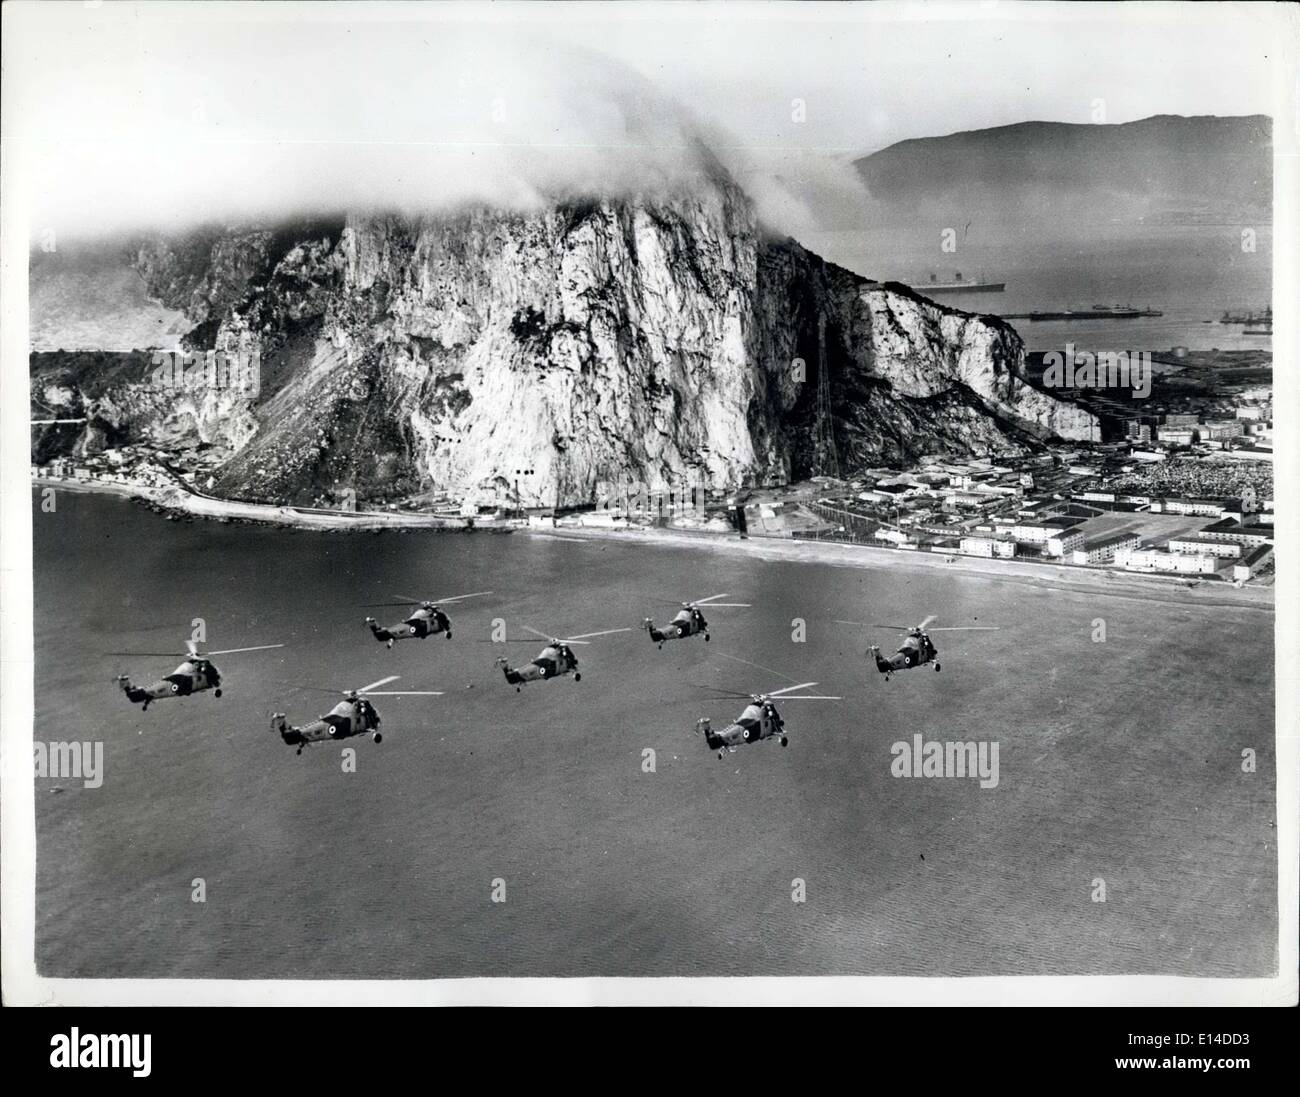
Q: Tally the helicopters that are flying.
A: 7